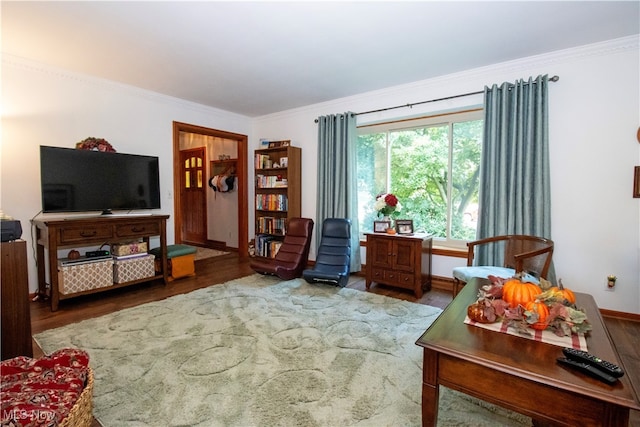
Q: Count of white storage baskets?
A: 2